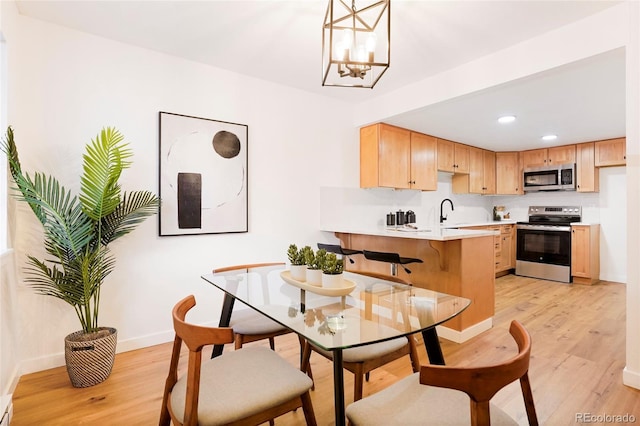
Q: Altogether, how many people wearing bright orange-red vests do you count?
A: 0